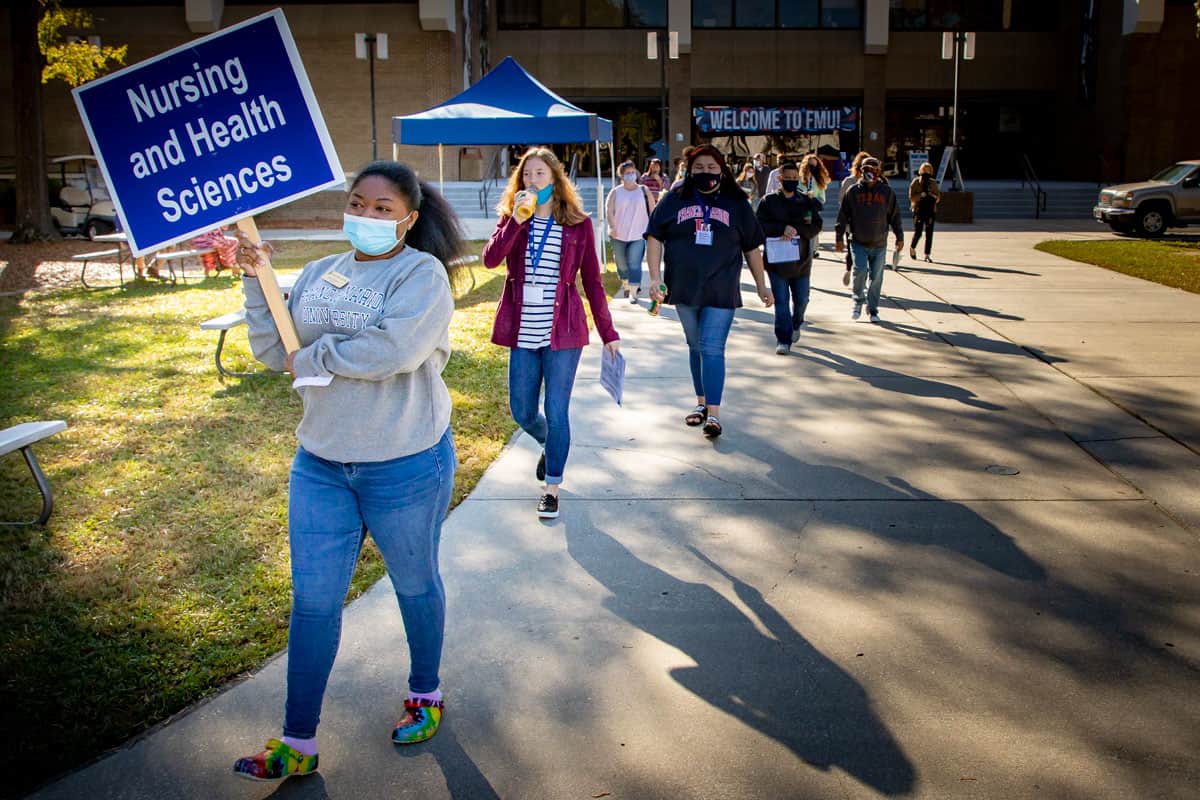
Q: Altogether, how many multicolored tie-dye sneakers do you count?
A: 2